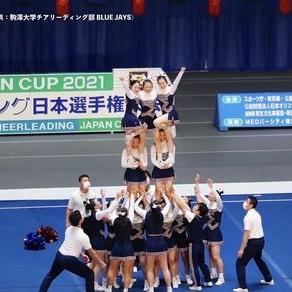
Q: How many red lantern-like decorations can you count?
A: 4